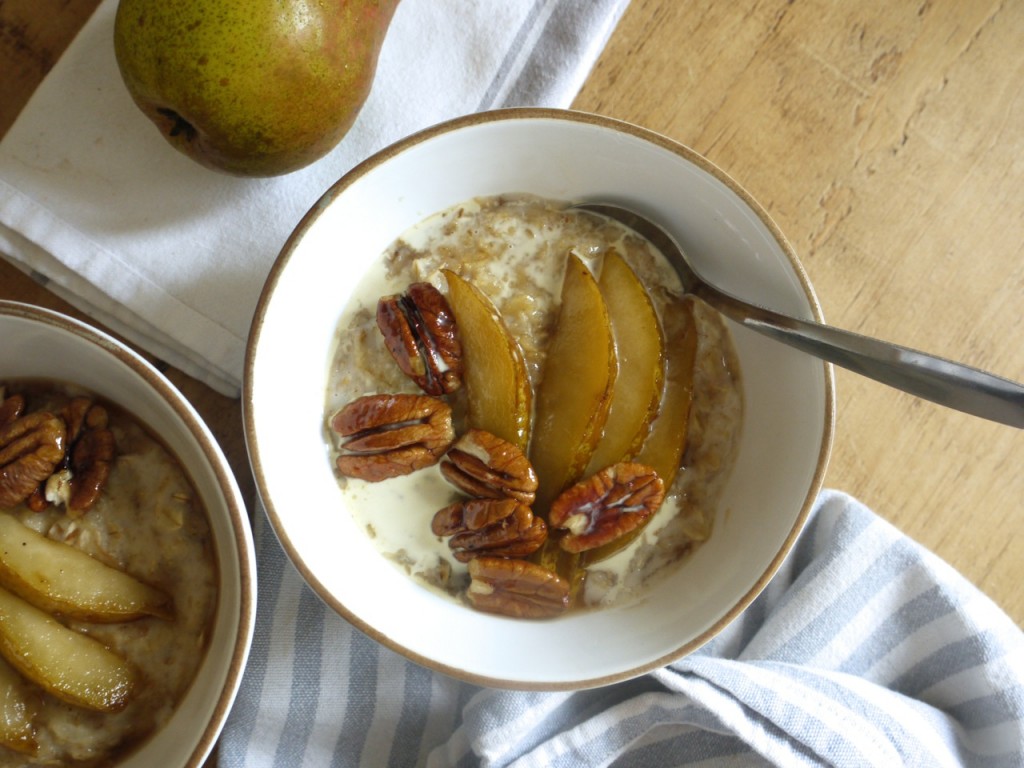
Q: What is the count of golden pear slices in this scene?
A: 7